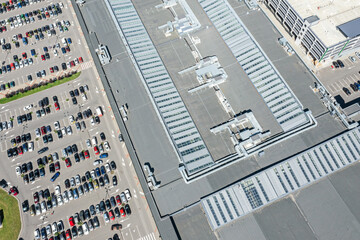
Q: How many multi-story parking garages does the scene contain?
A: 1